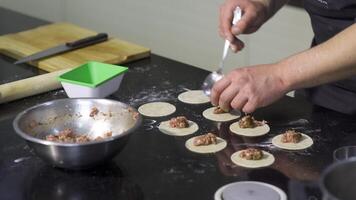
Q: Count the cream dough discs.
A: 8